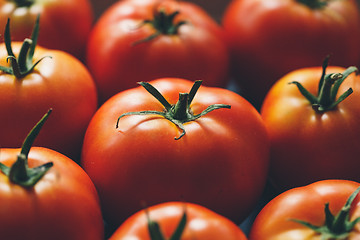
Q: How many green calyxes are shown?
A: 9